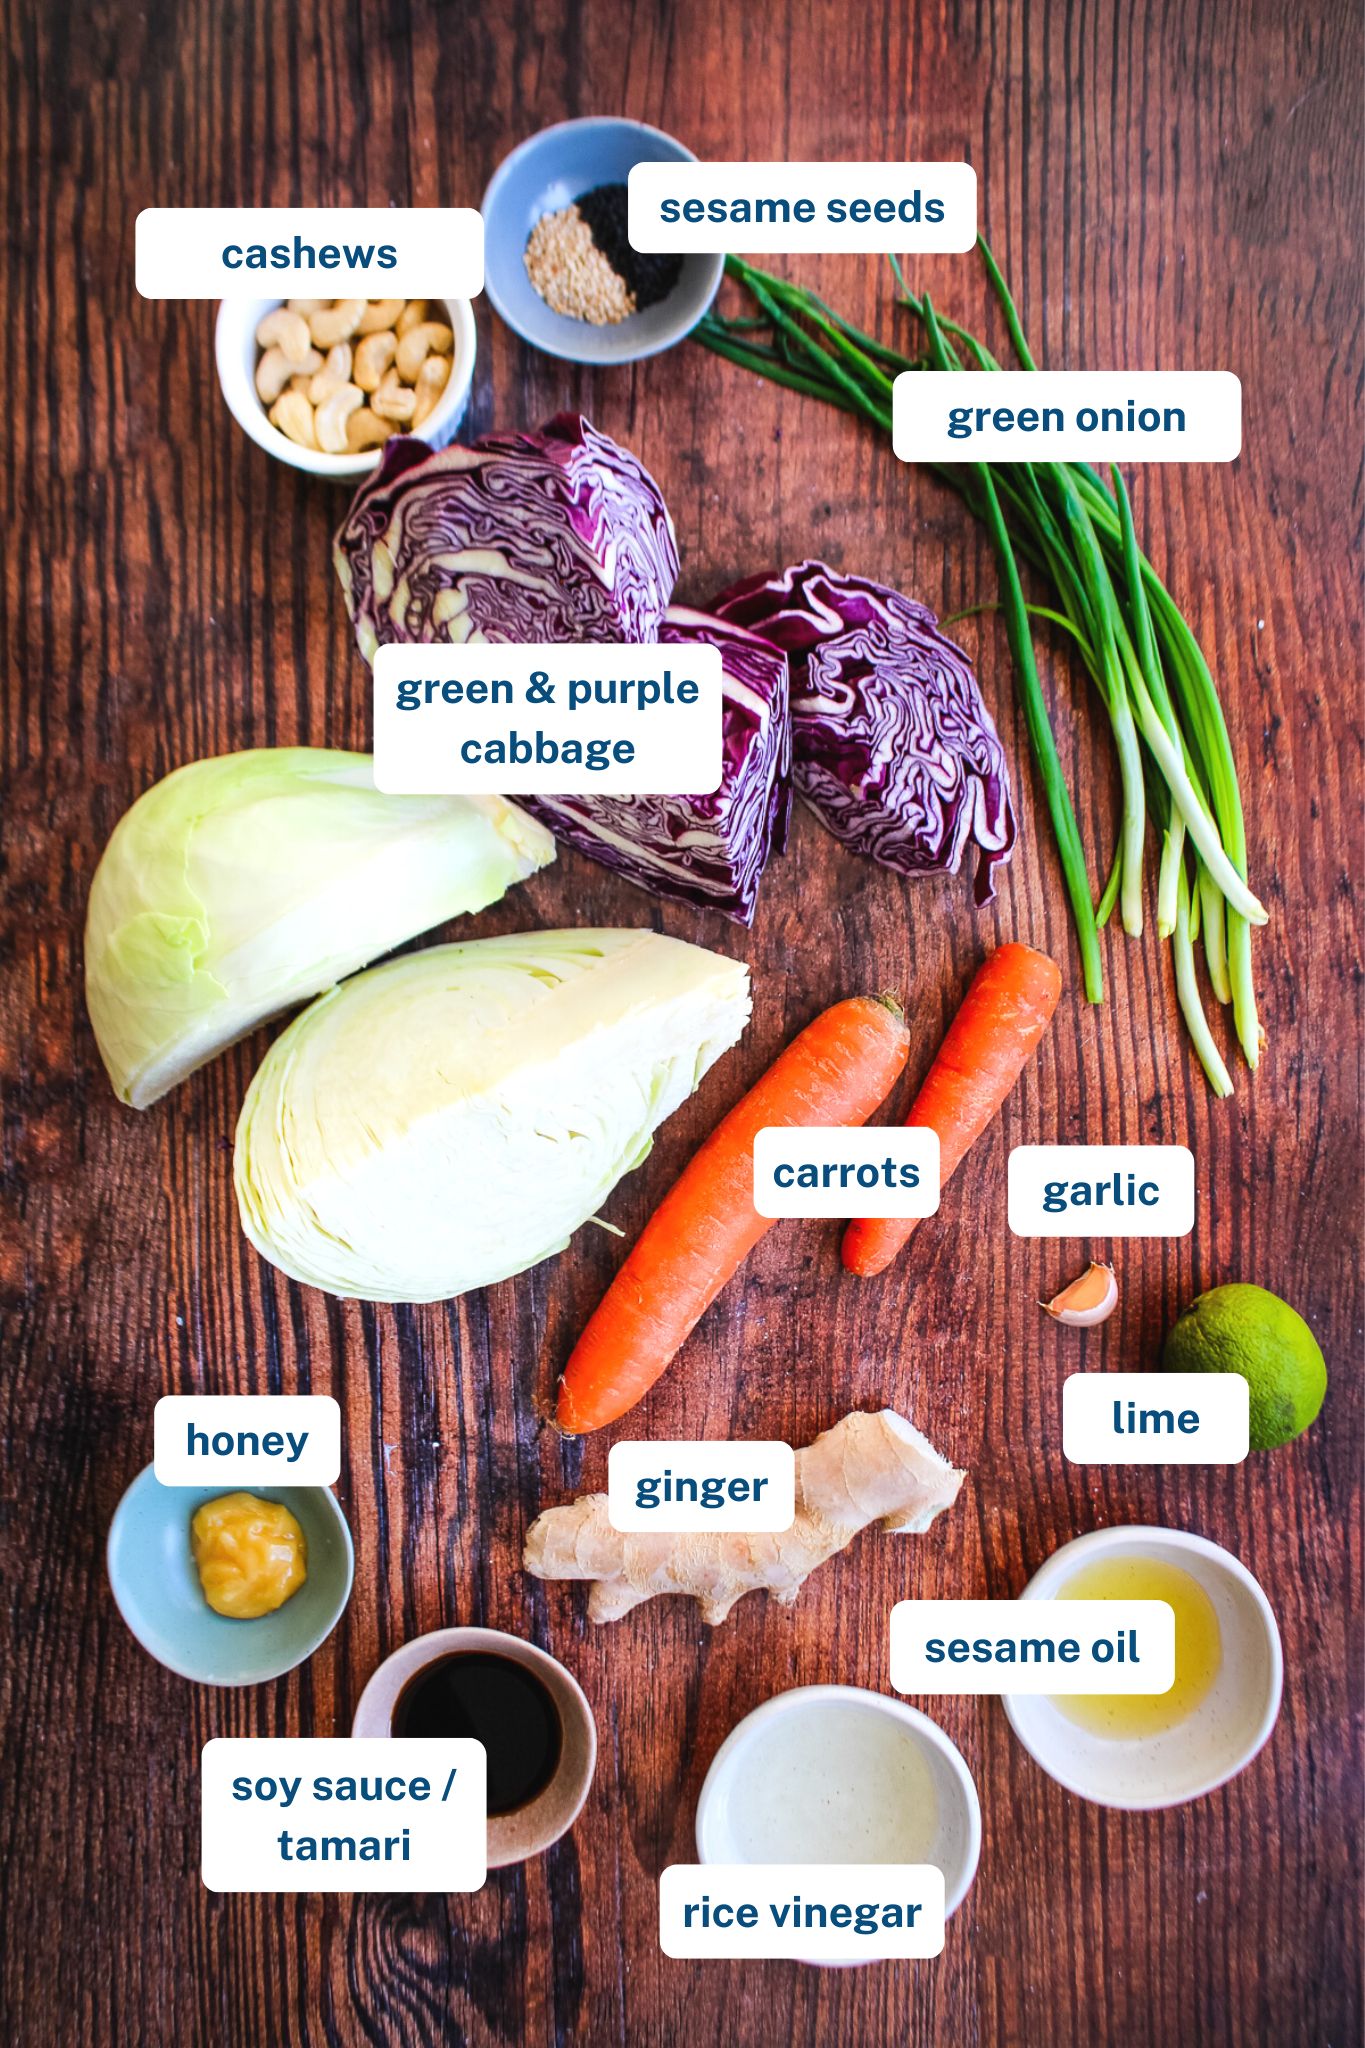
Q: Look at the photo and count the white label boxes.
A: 12